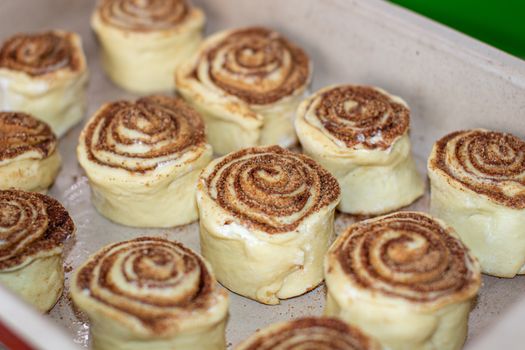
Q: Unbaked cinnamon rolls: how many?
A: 12